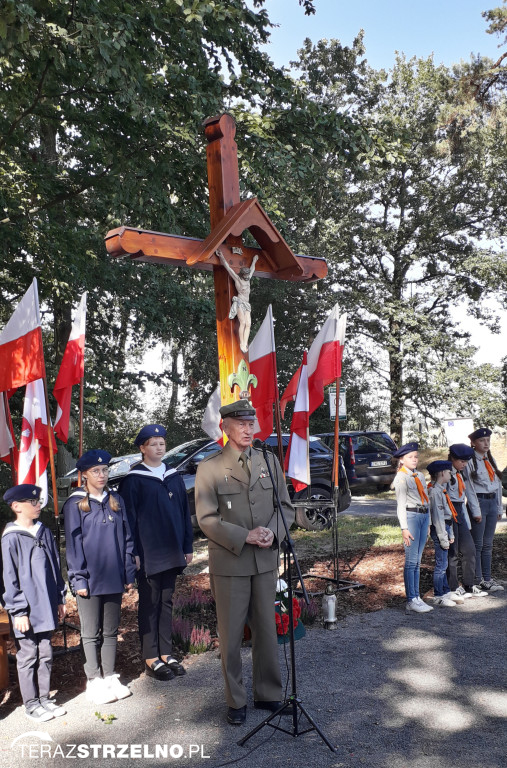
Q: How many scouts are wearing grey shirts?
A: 4